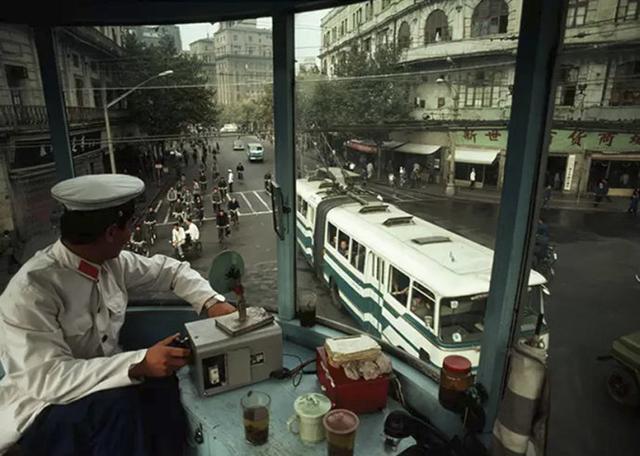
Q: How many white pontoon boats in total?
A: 0